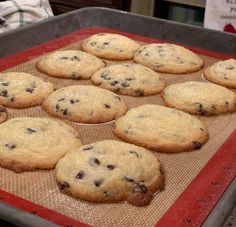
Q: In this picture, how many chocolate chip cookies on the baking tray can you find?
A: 12